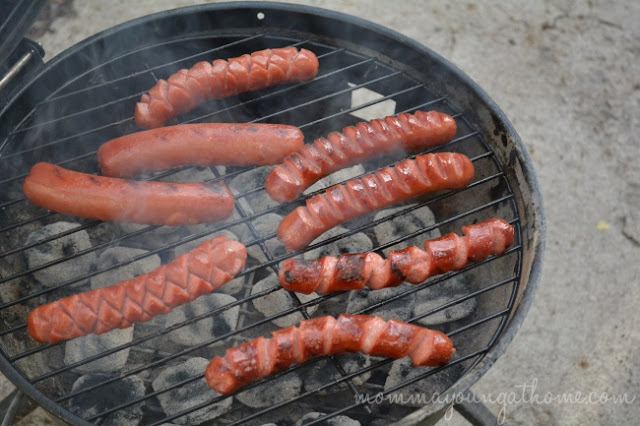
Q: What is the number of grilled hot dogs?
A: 8